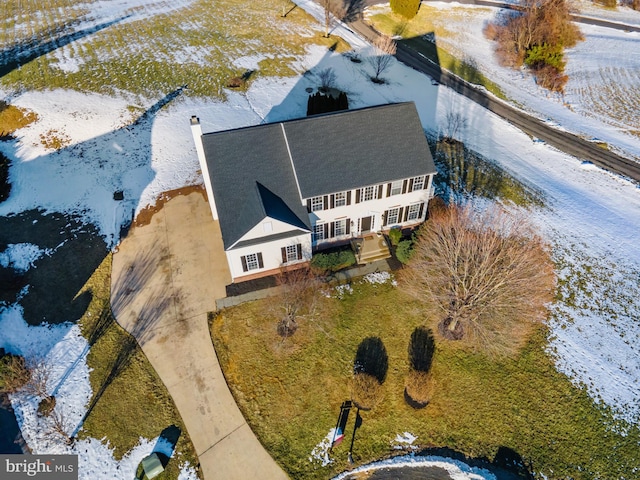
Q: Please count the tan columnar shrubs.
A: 2